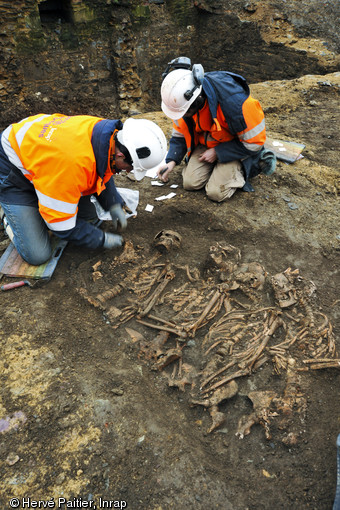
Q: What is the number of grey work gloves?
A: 2